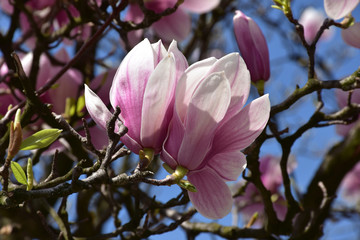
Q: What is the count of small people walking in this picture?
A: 0